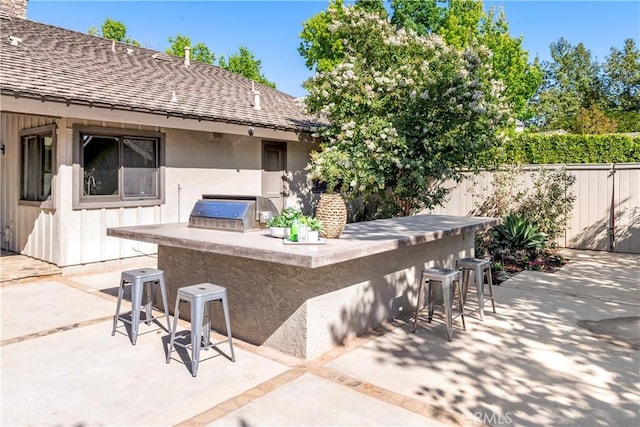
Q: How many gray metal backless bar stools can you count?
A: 4